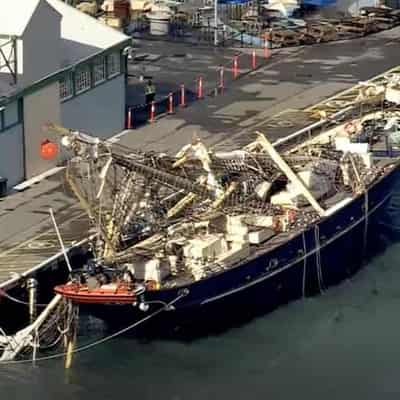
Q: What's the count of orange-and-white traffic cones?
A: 9